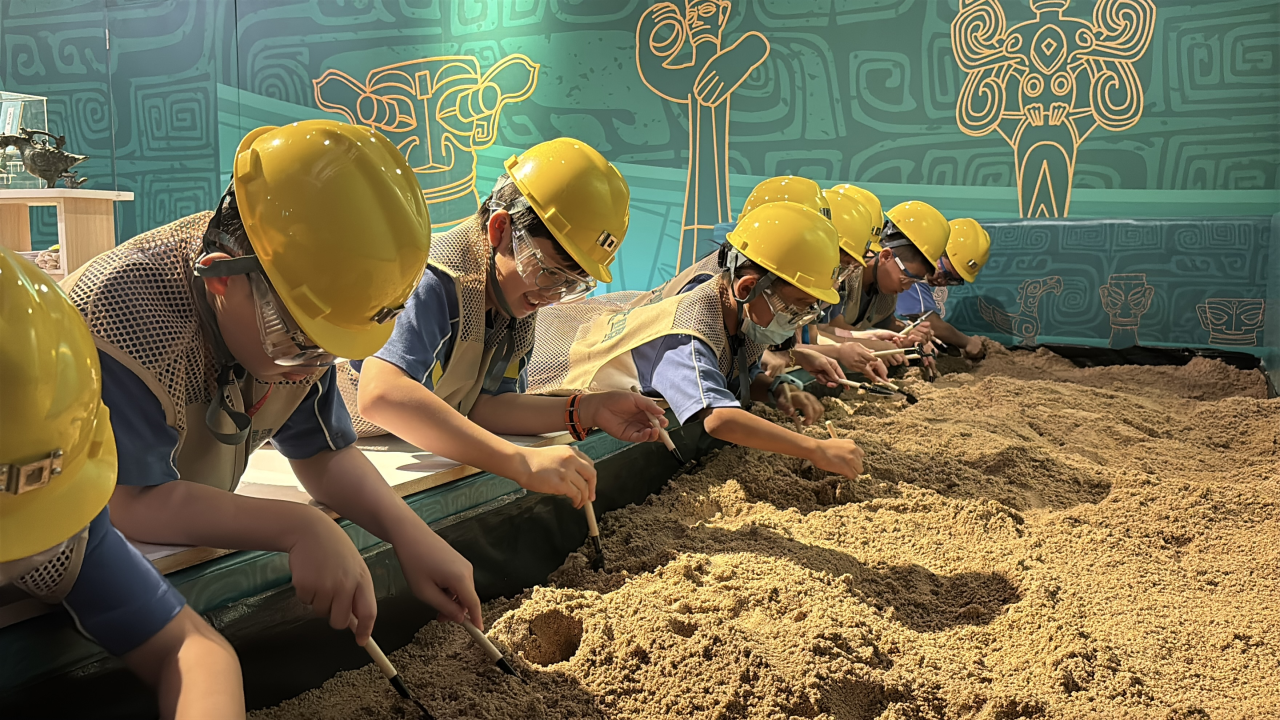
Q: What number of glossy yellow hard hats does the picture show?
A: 9